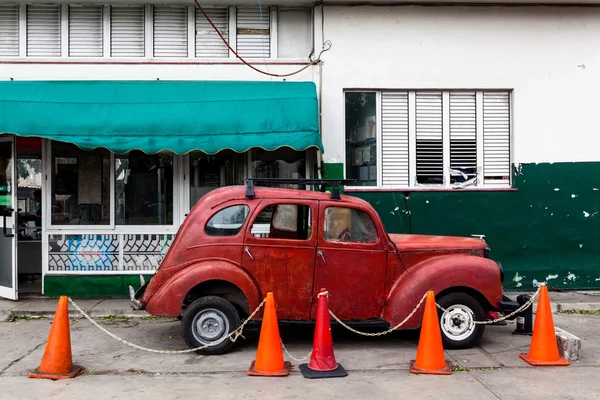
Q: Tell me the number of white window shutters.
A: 11